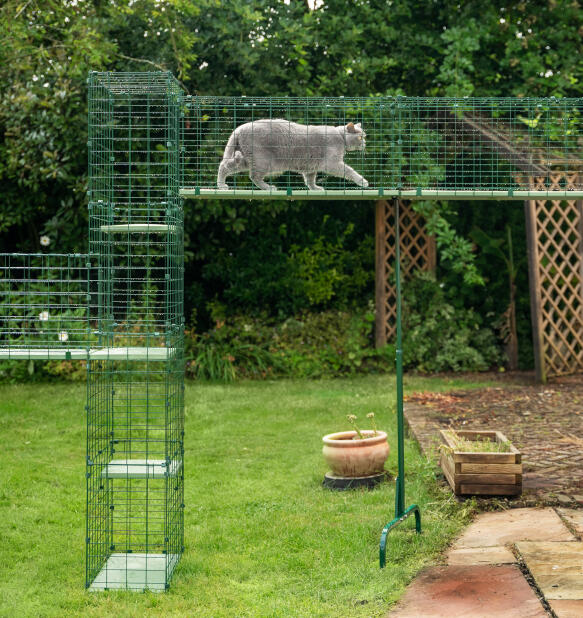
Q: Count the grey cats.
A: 1